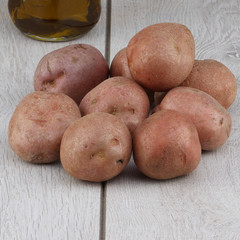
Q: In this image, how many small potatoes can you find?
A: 9